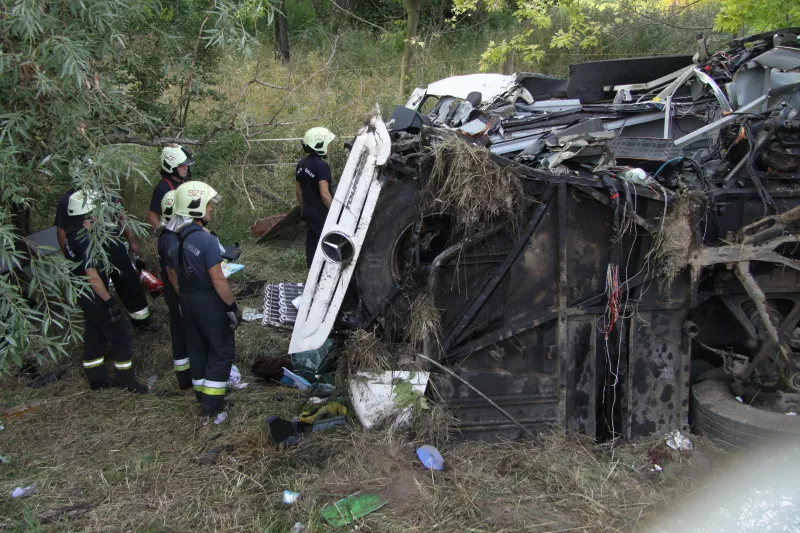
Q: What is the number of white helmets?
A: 5